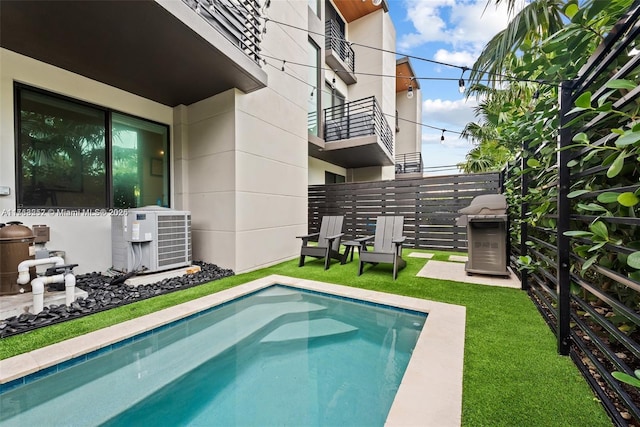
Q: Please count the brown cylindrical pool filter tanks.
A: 1